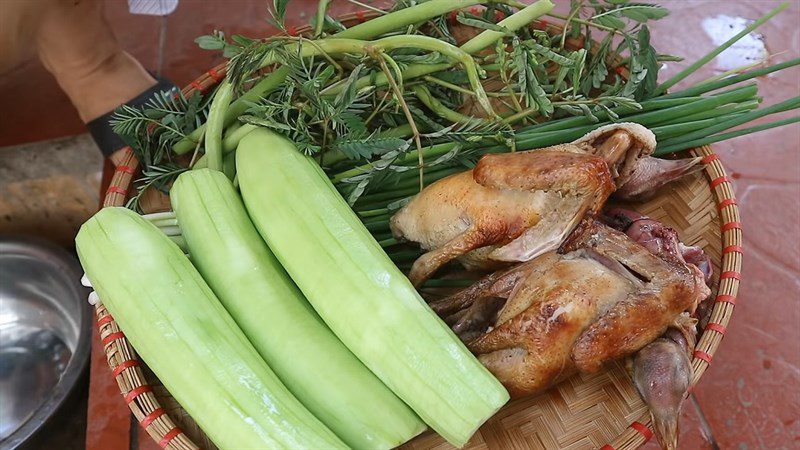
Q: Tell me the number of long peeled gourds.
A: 3